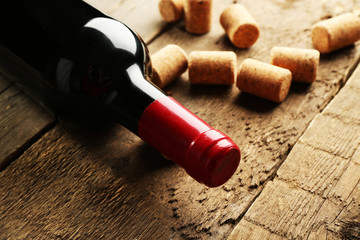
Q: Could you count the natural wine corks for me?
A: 8